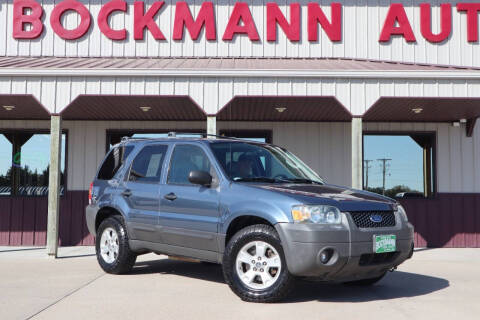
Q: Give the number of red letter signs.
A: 11